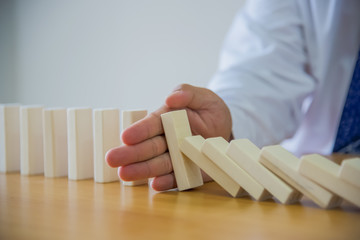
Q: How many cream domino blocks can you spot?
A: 13